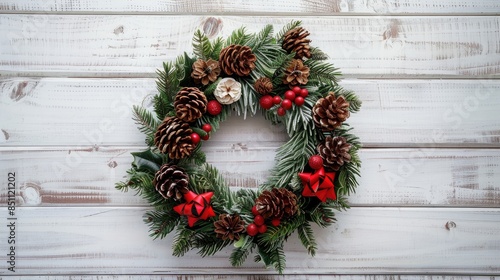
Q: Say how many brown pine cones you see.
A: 12